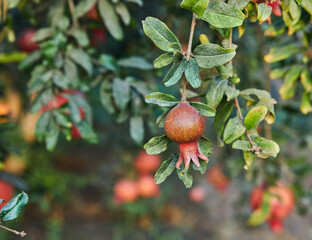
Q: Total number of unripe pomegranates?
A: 1